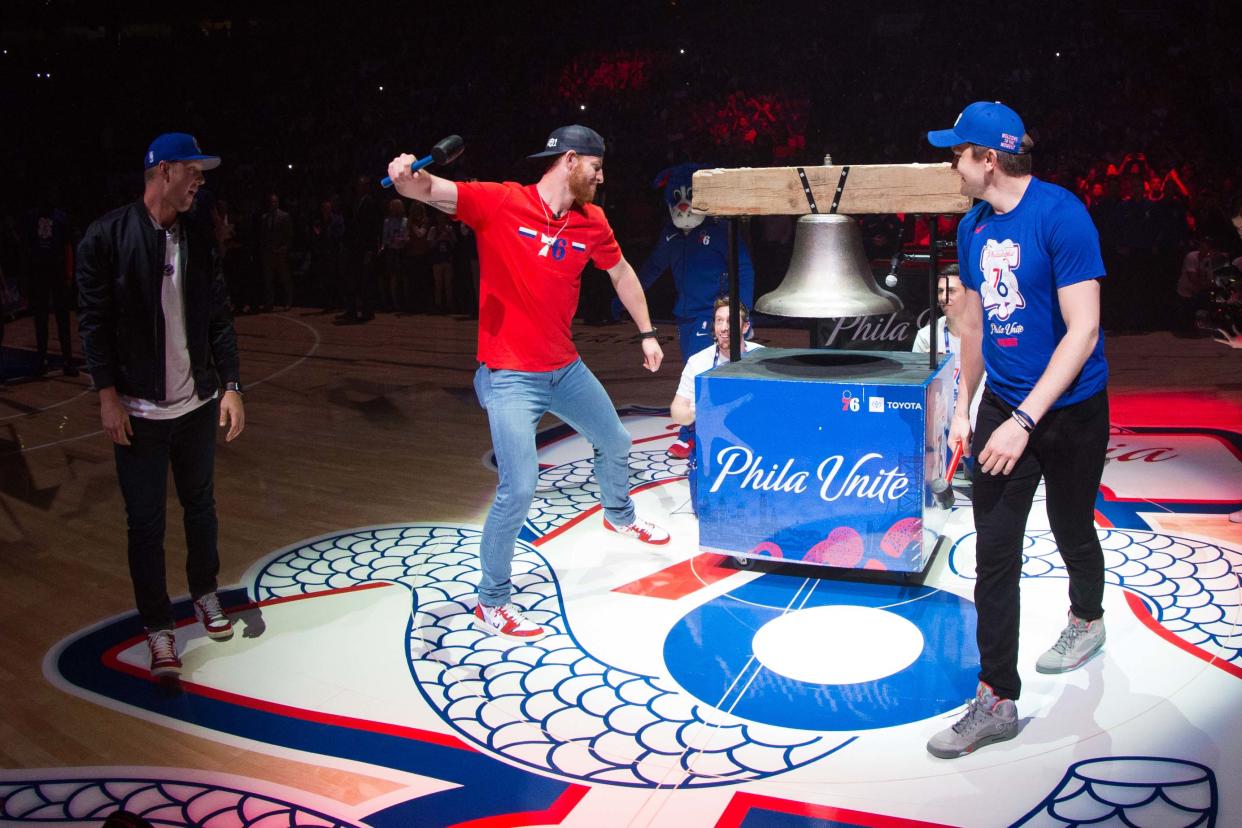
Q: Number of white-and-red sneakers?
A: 4